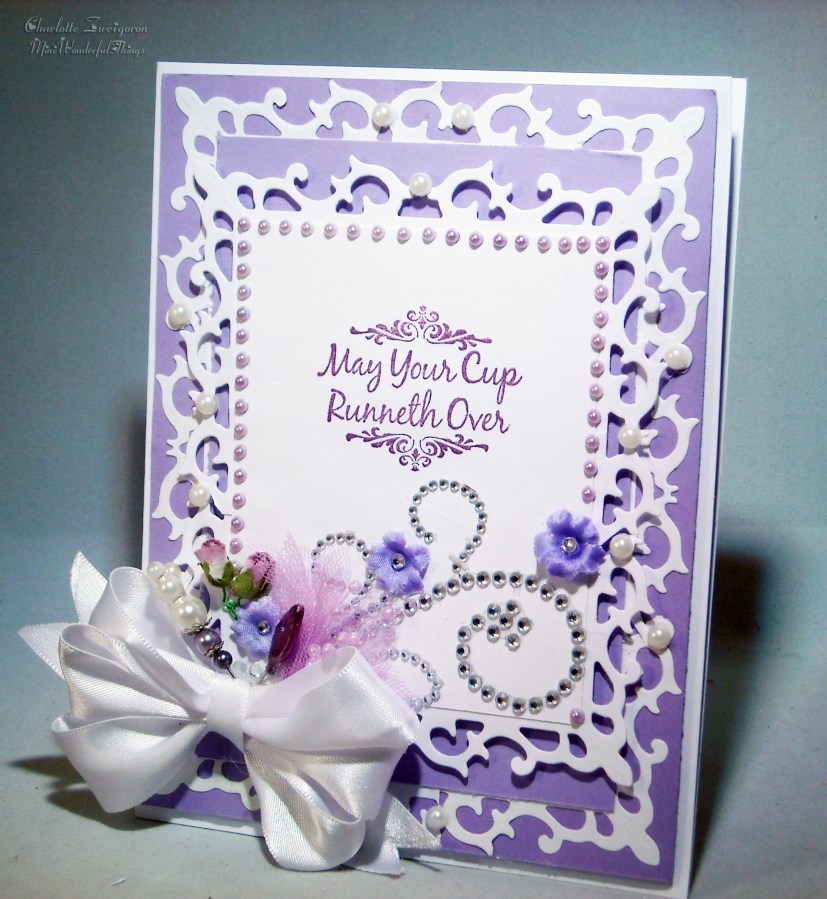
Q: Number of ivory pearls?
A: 15